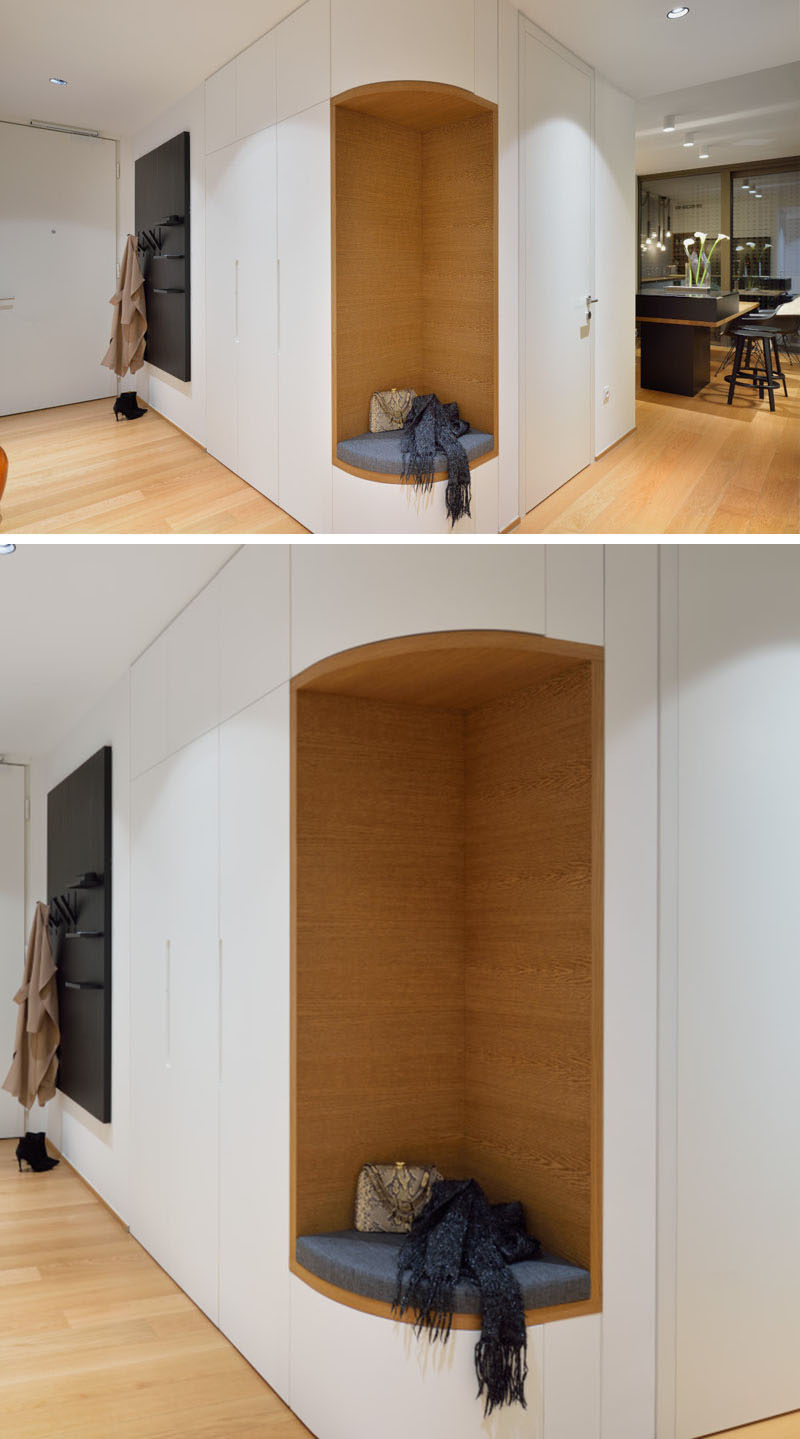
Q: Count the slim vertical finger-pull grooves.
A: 4